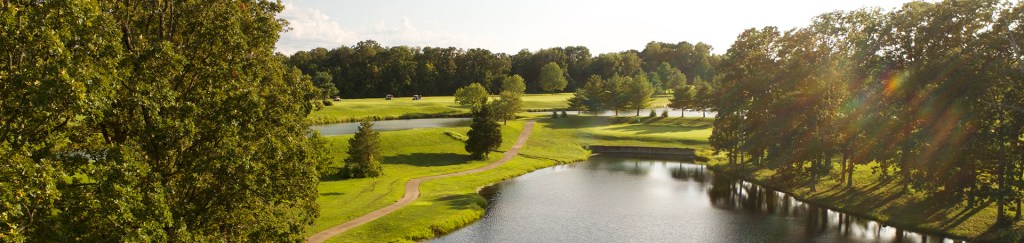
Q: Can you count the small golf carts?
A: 3